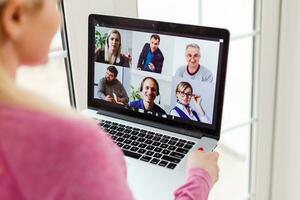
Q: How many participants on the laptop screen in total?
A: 6